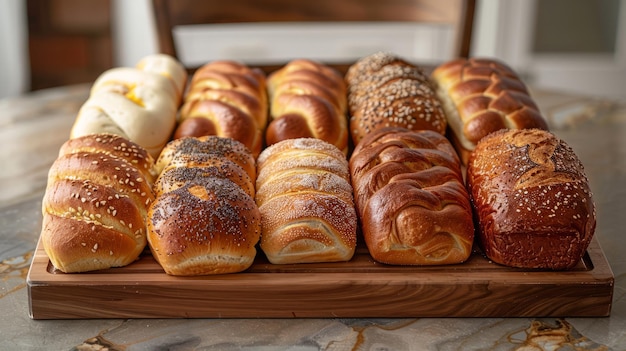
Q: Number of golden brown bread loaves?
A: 9